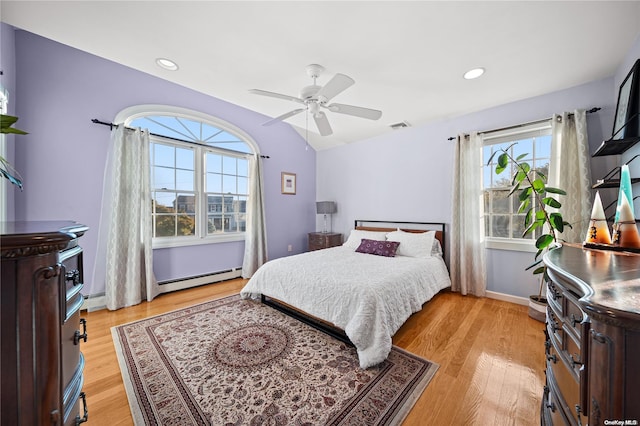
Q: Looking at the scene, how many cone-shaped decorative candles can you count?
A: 3